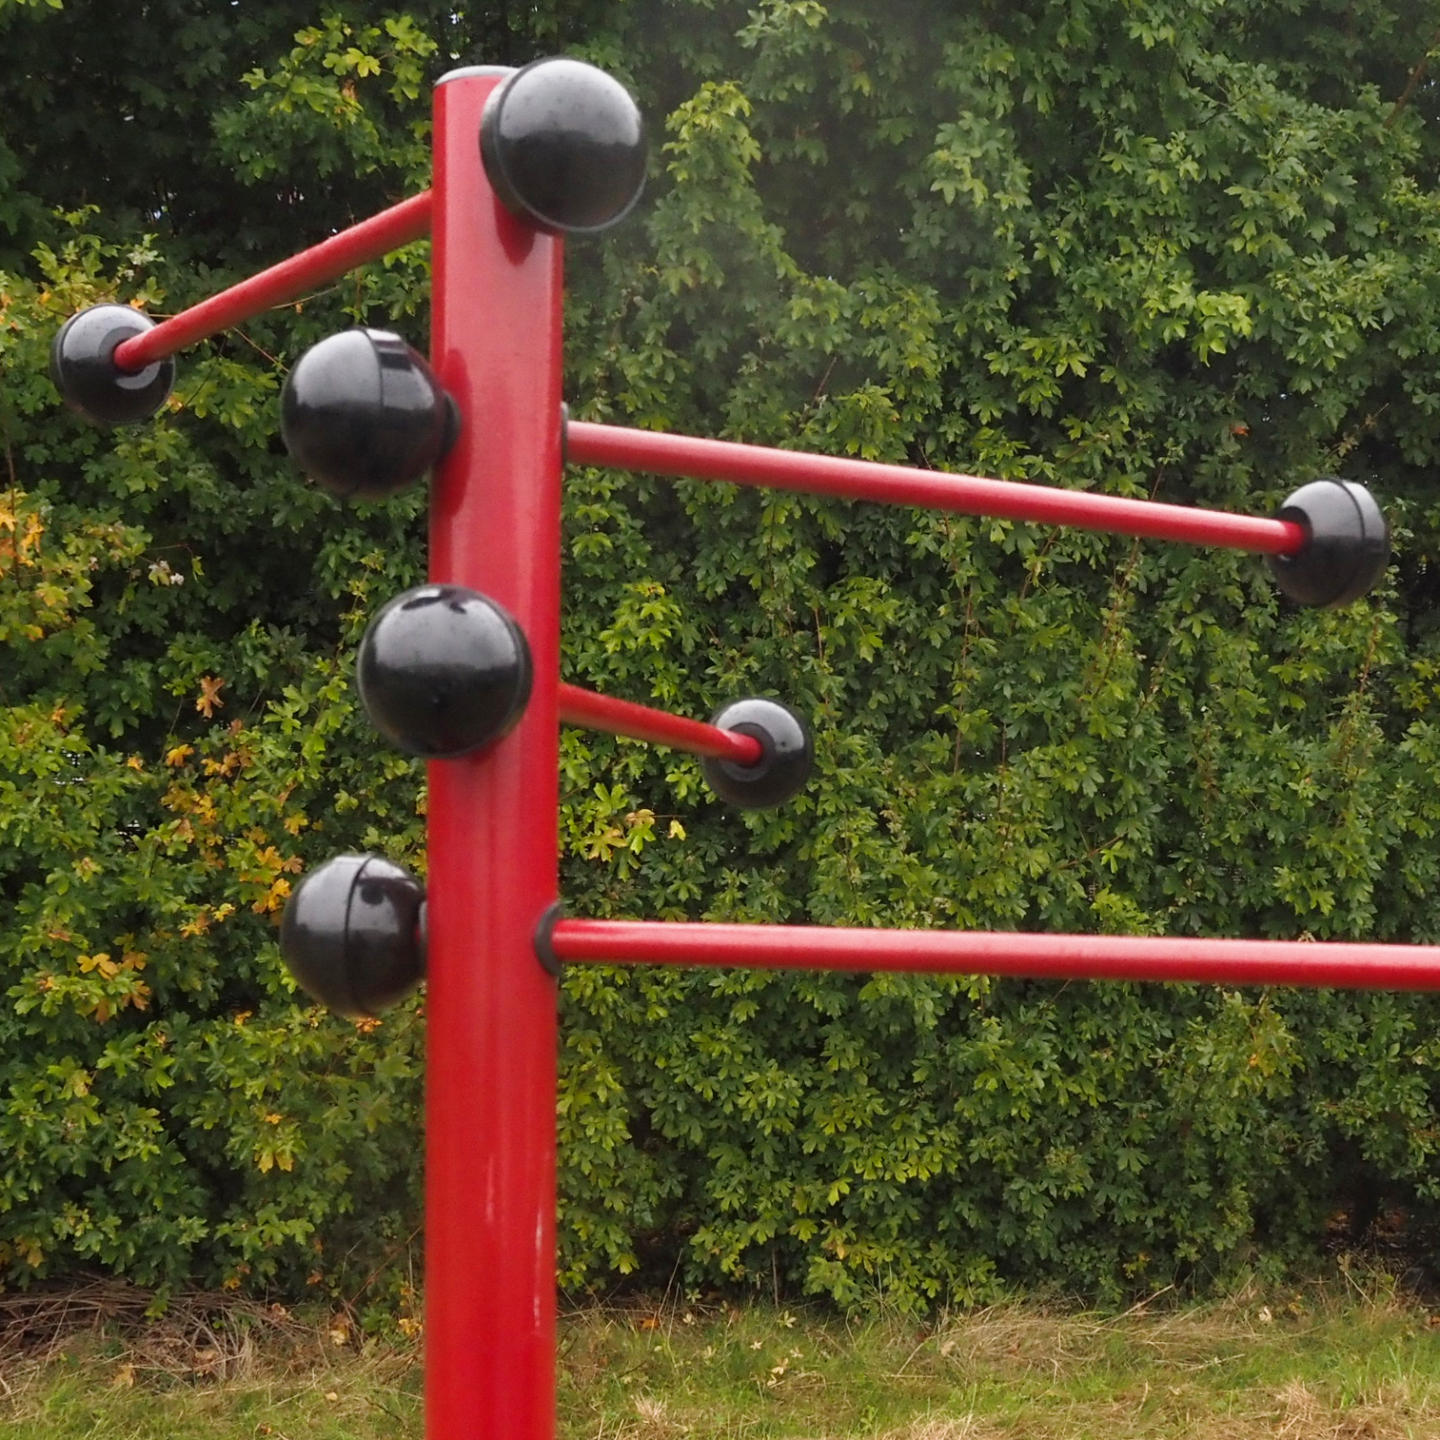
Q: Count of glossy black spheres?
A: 7